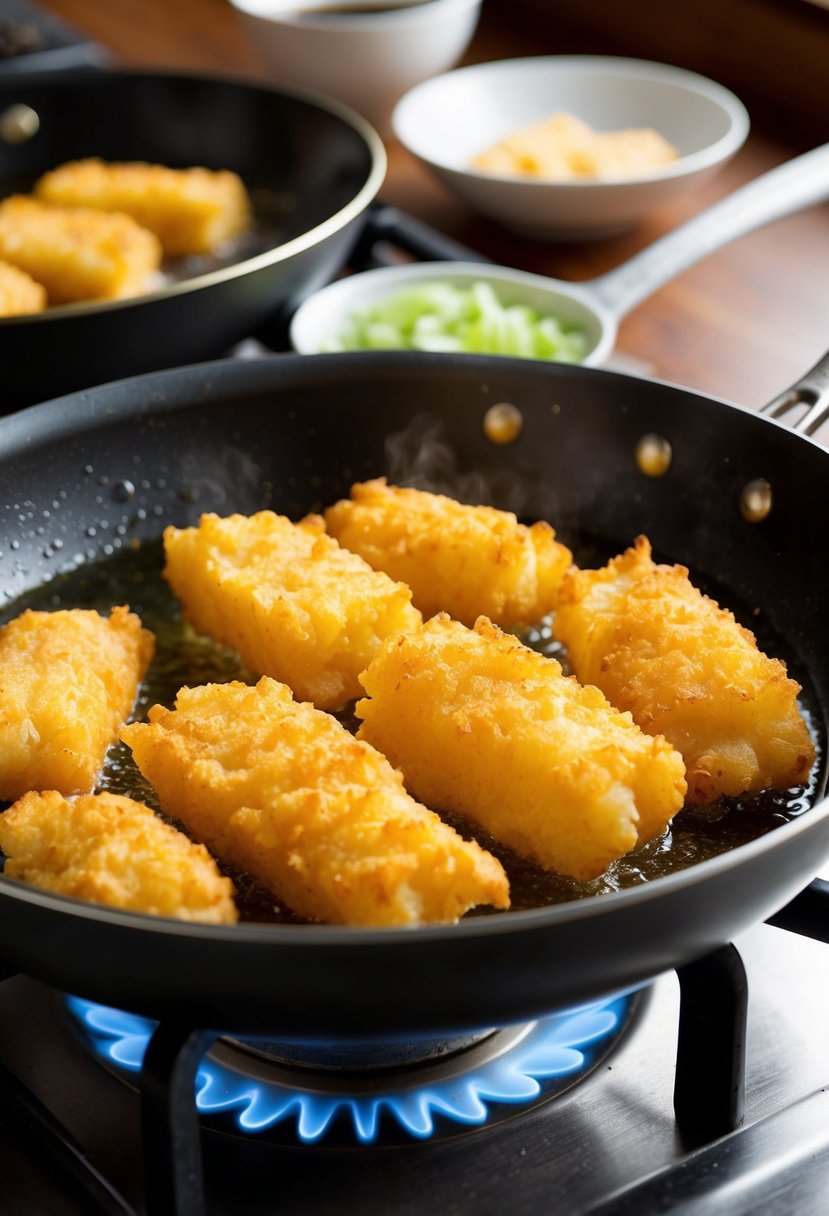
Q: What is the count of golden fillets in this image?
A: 10